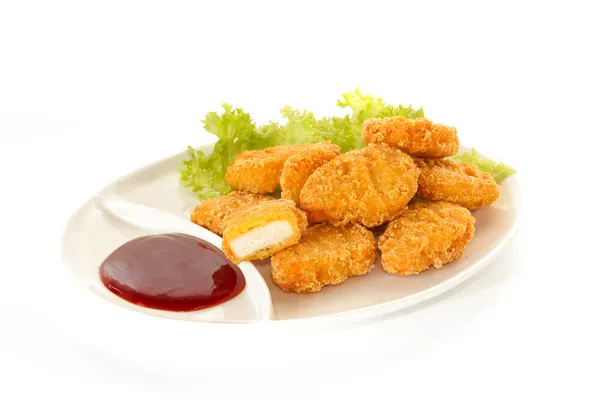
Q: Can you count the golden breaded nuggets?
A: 9